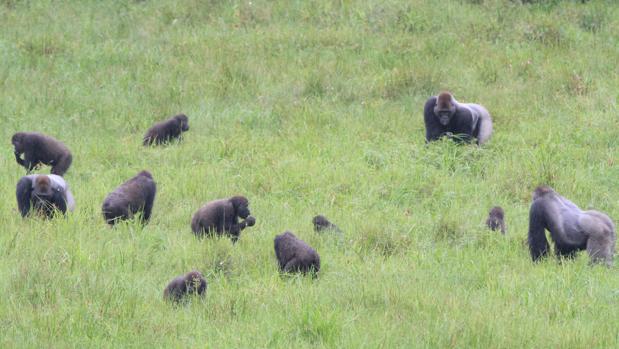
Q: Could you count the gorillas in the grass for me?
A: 11